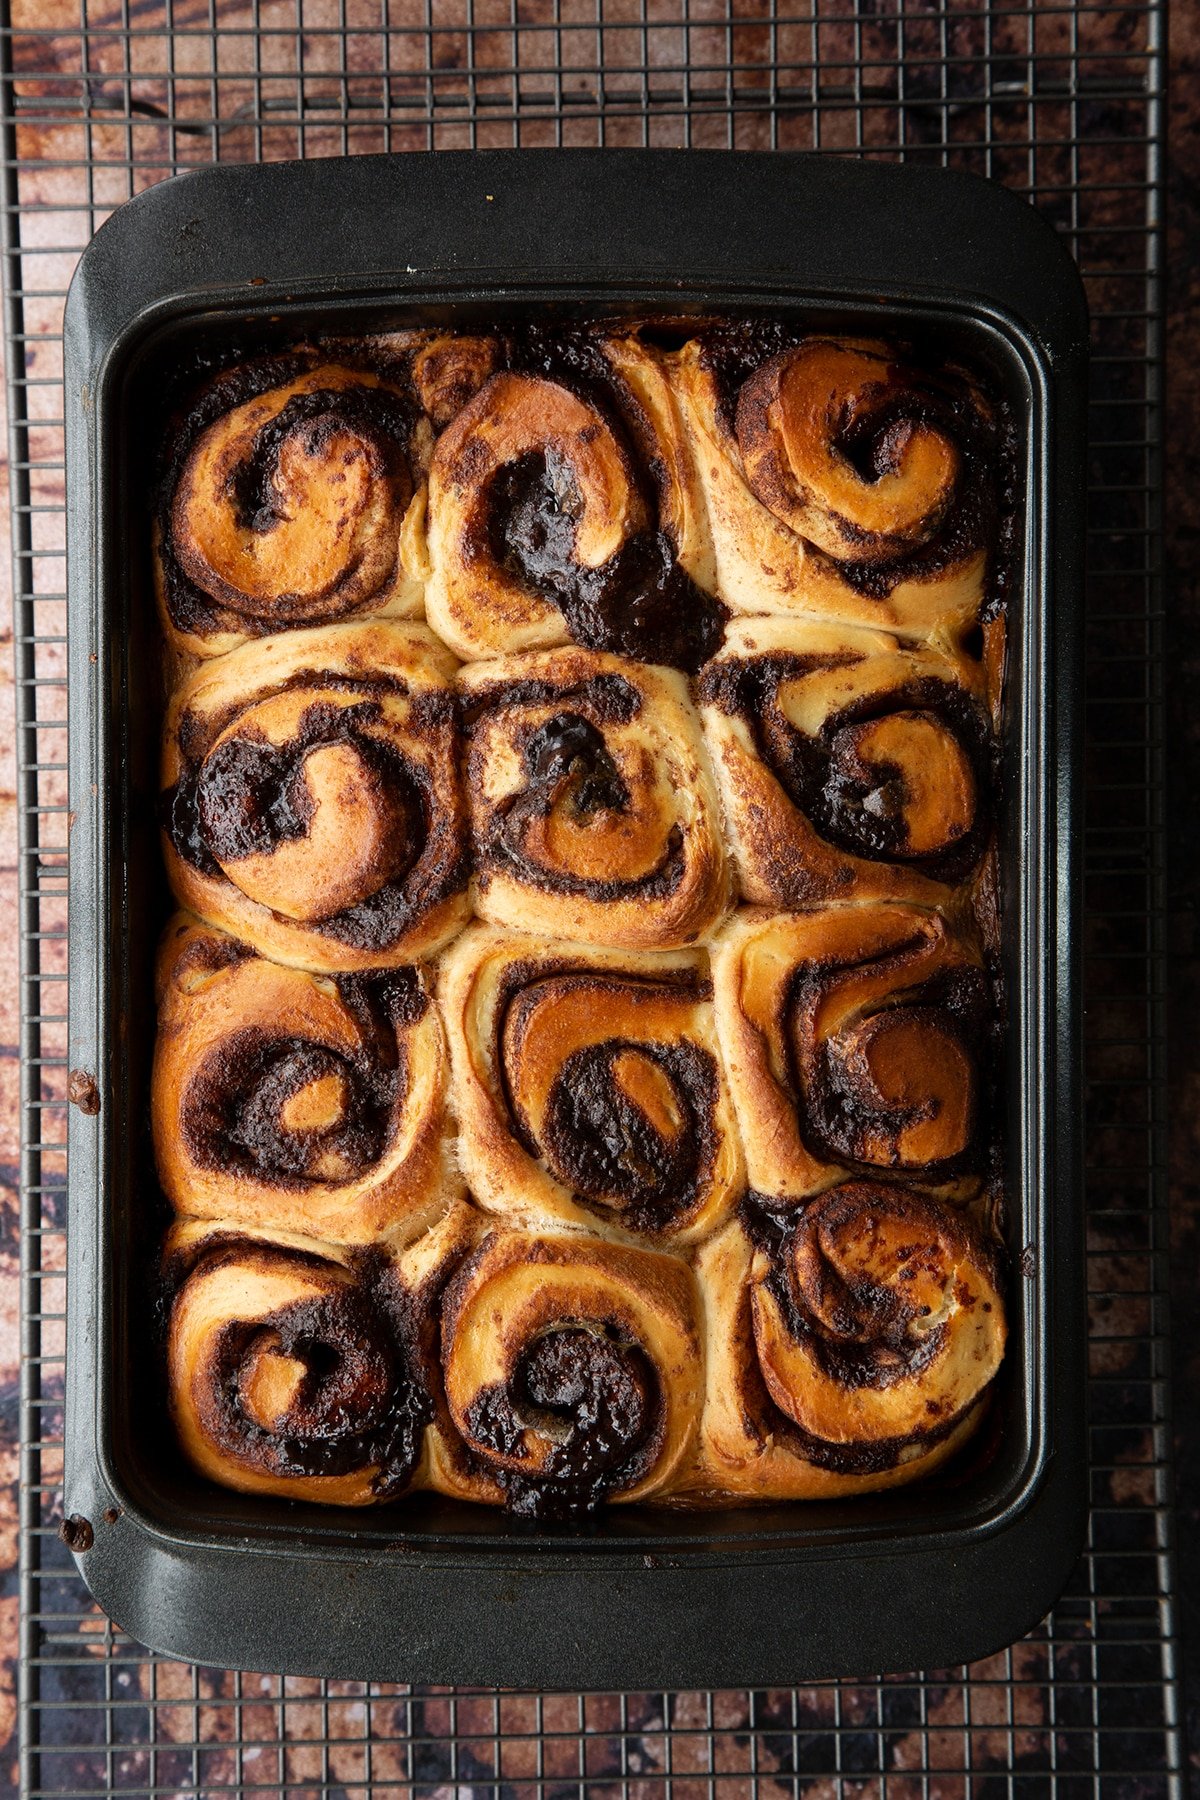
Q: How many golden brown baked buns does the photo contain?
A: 12